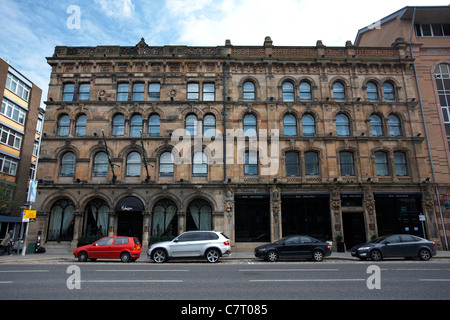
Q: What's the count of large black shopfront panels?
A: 3